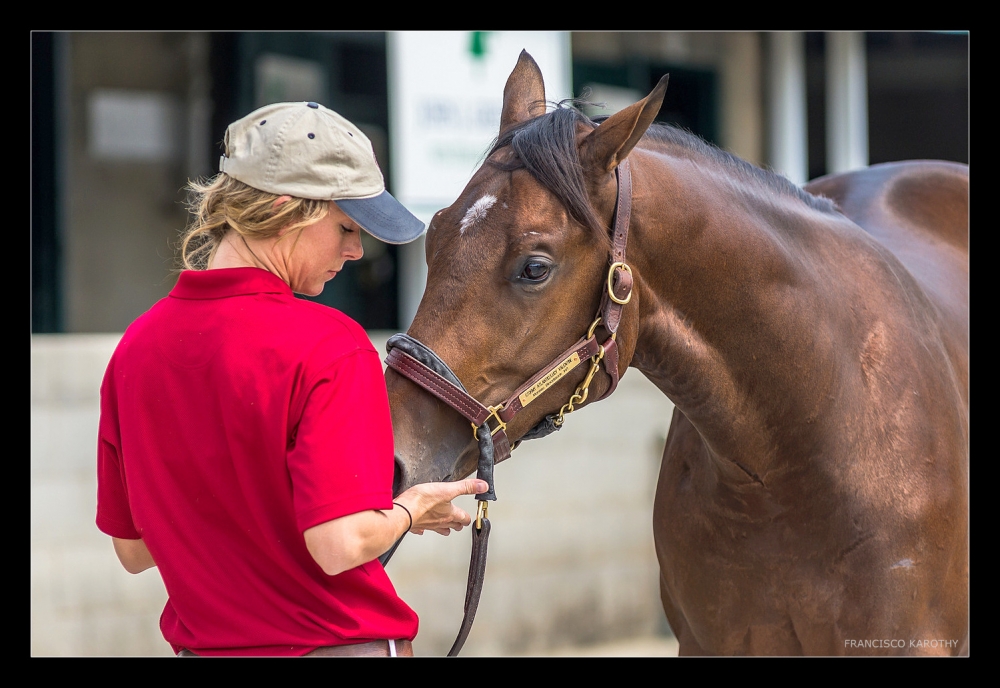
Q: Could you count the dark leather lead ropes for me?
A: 1